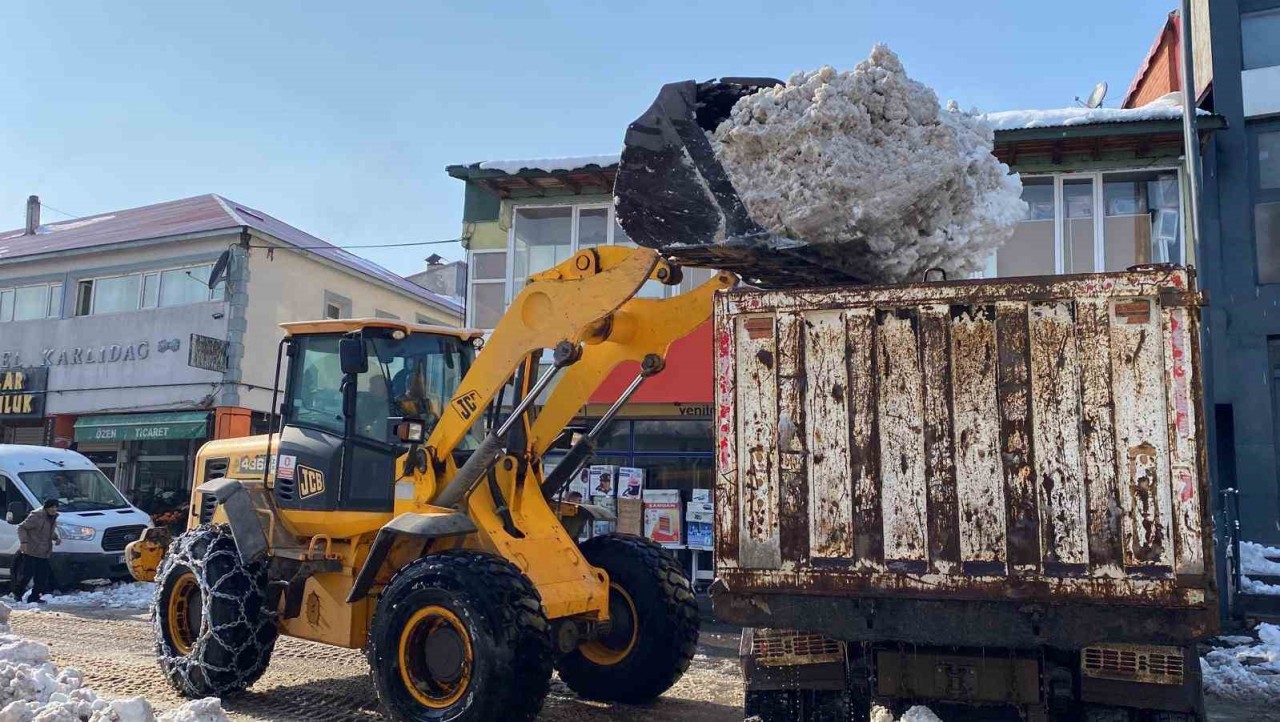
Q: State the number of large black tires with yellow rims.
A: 3